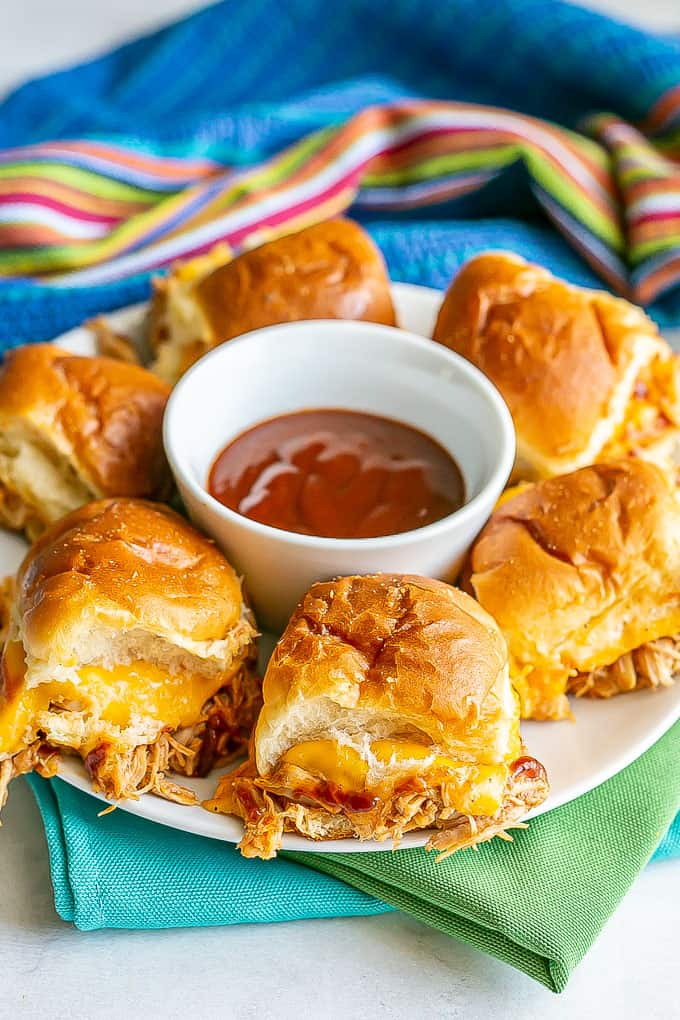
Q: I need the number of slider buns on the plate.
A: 6